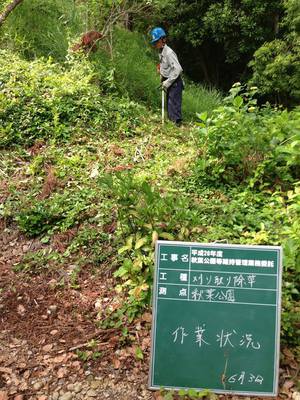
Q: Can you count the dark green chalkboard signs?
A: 1